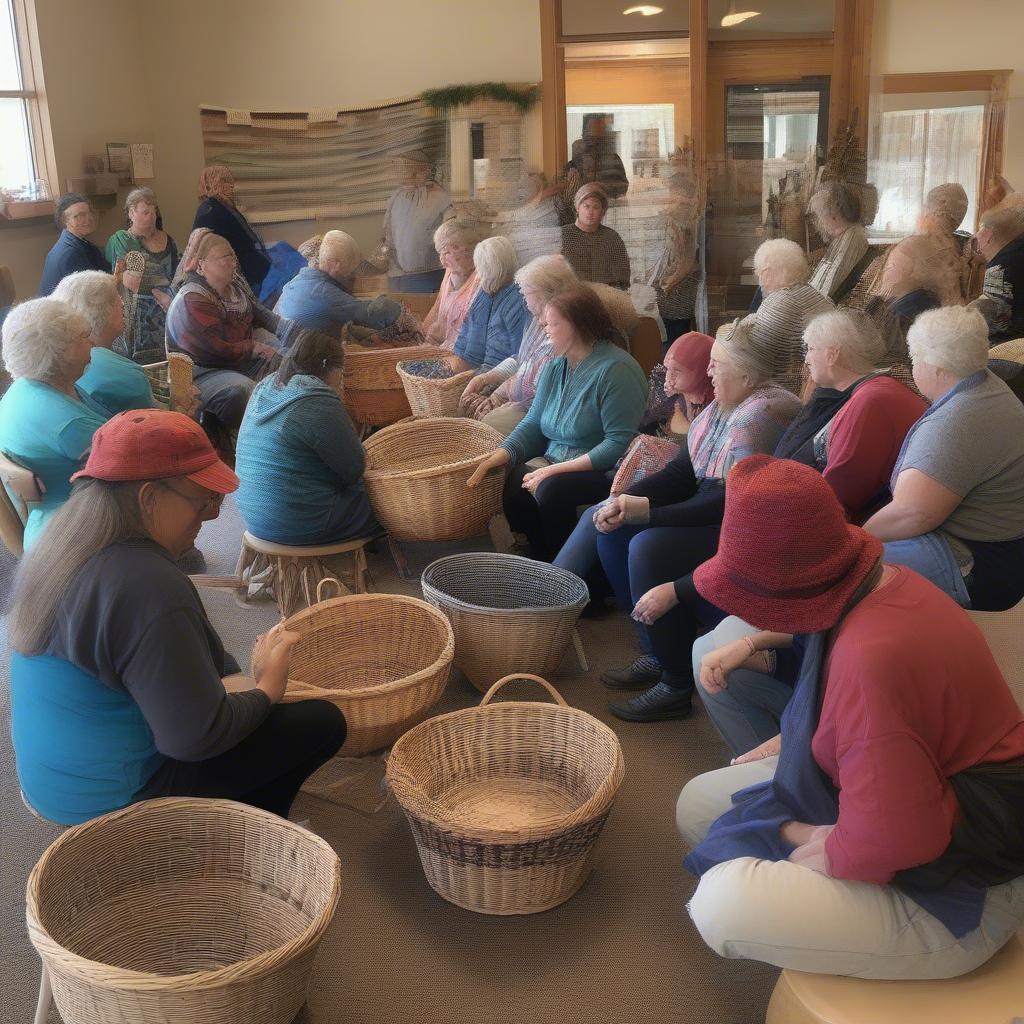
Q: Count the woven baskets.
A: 7